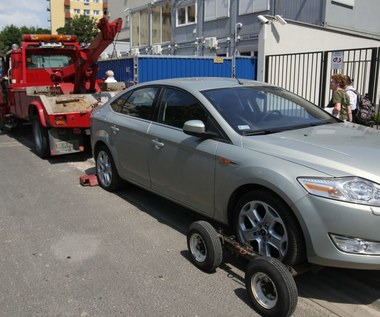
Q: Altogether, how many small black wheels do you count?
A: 2